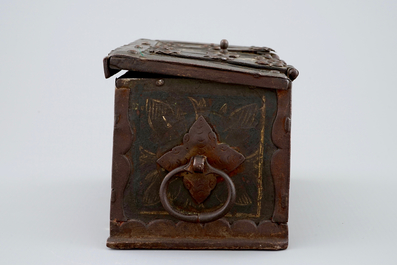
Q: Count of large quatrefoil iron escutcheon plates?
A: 1